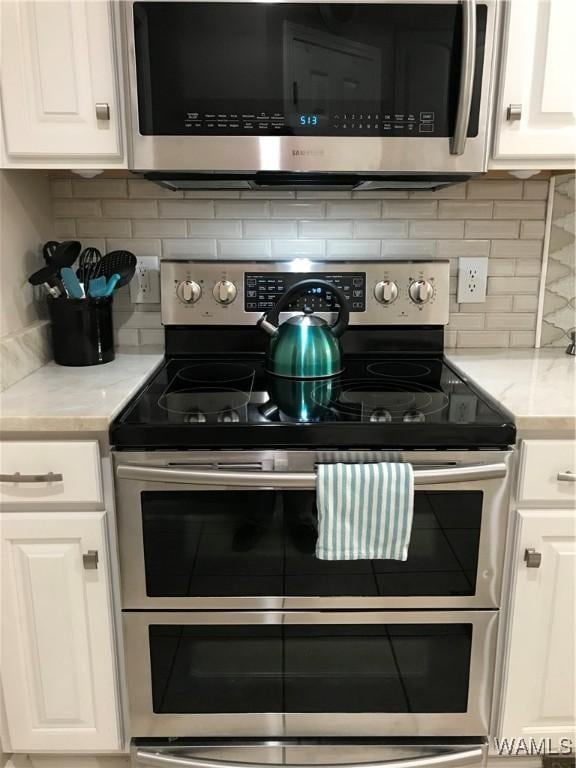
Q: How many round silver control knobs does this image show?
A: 4